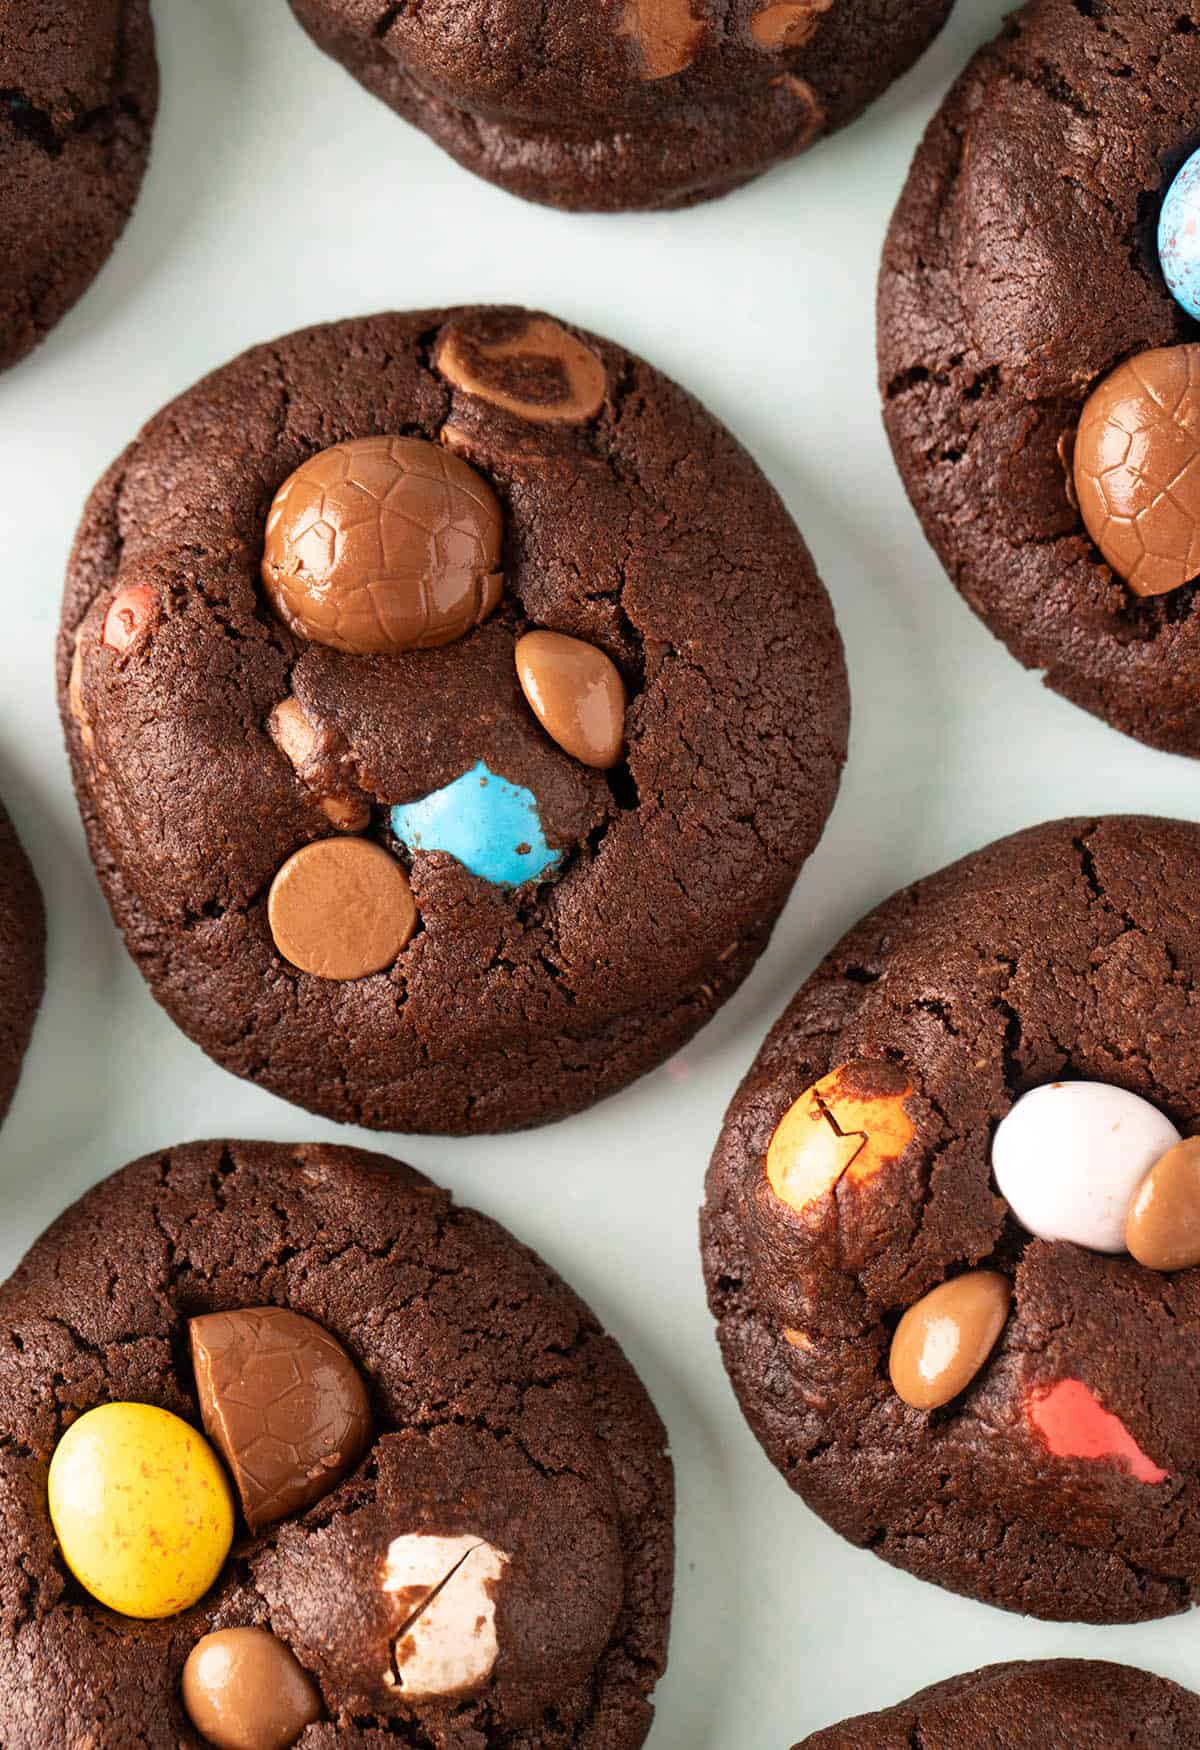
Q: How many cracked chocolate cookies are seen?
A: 8